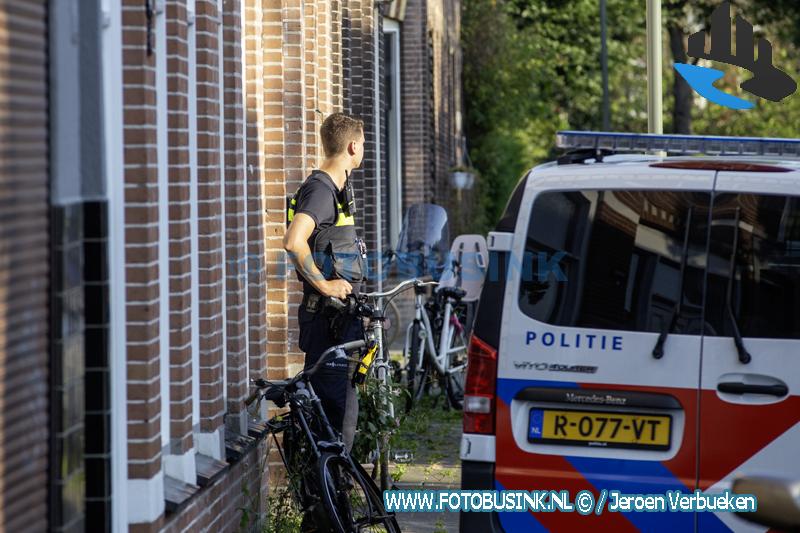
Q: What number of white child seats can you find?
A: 1